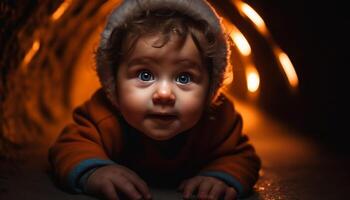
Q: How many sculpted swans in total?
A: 0